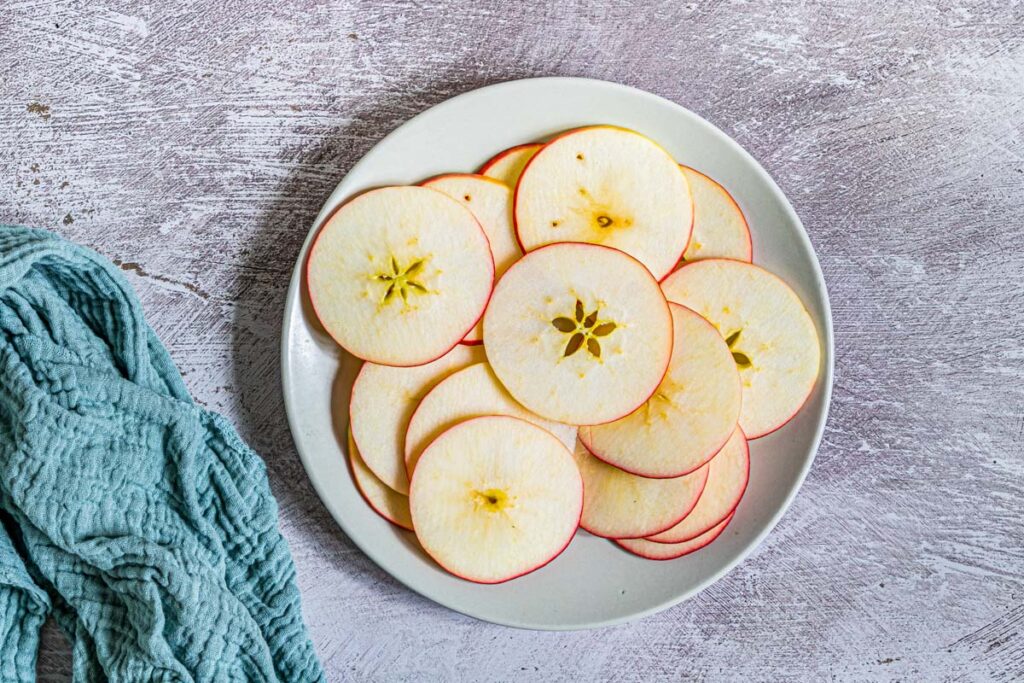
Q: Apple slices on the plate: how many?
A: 15